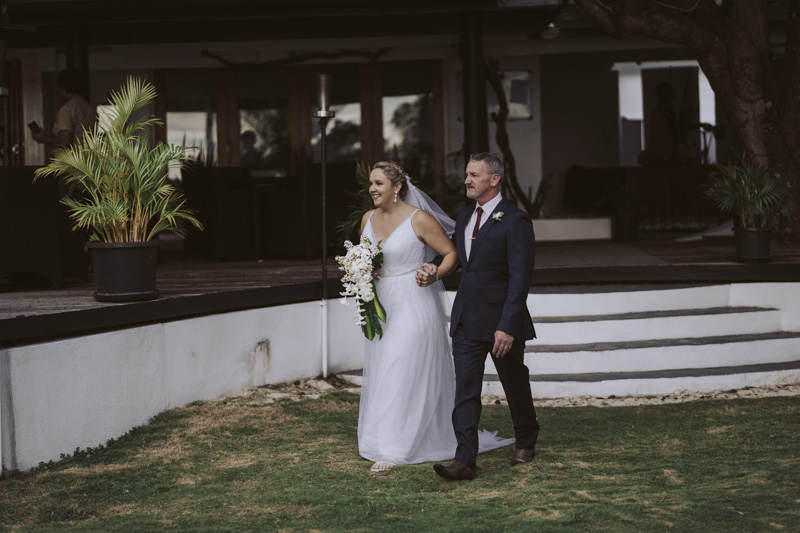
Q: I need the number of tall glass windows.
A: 4